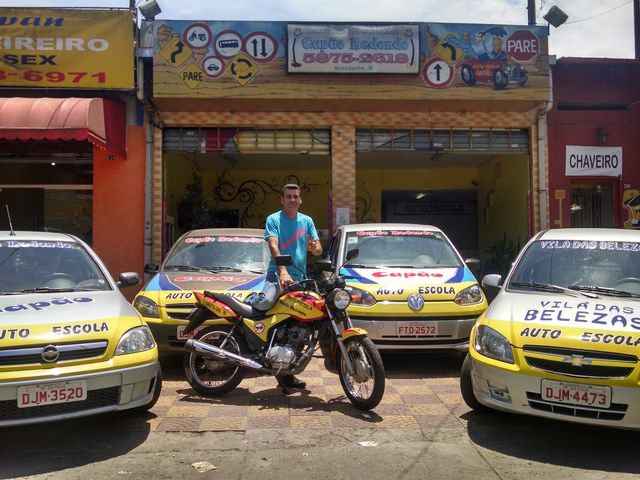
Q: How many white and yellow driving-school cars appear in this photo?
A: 4